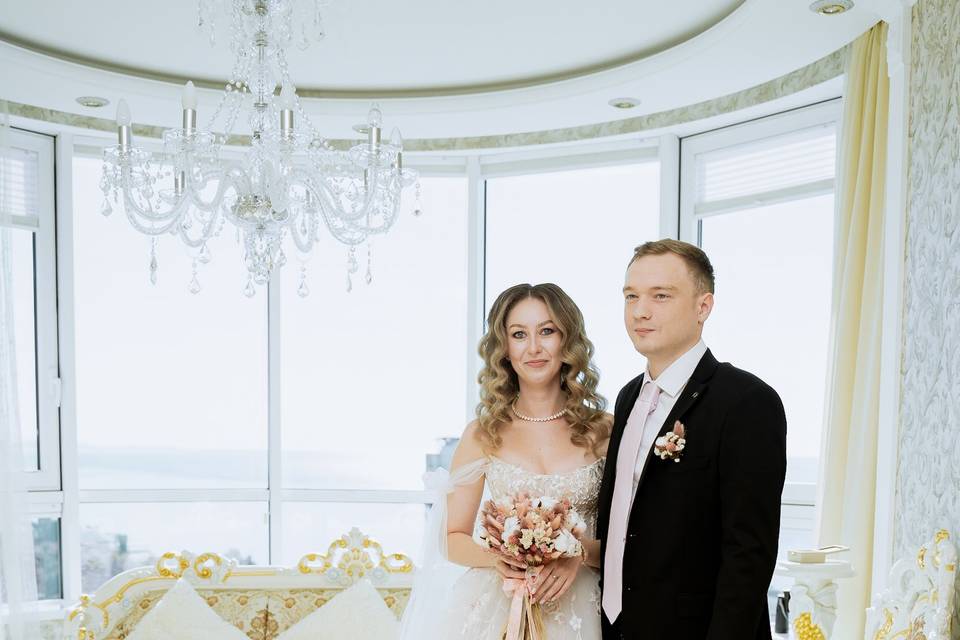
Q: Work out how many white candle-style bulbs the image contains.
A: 5